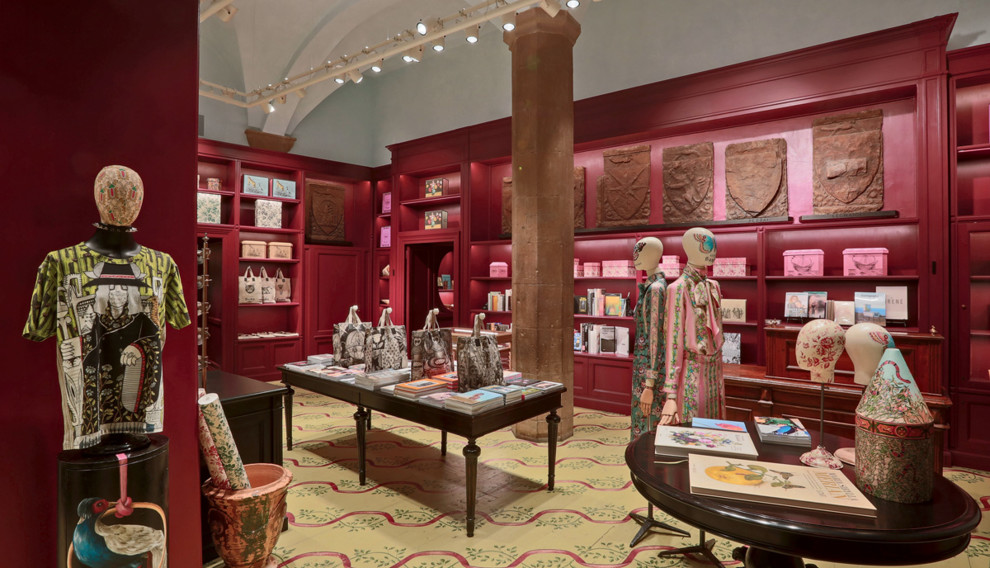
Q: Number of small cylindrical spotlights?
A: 15